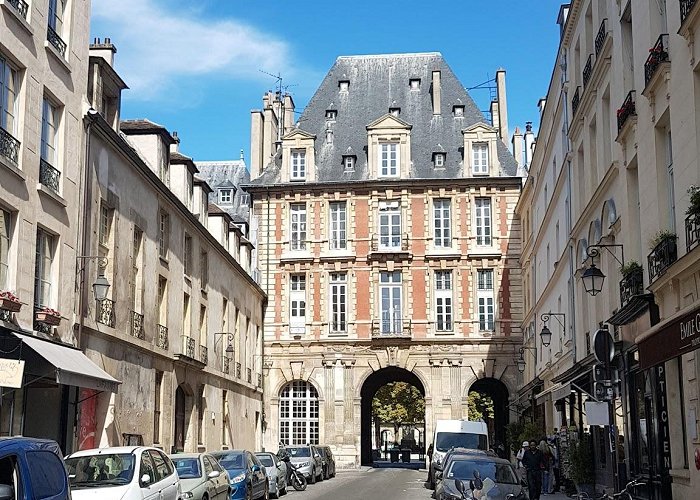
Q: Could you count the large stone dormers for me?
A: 3